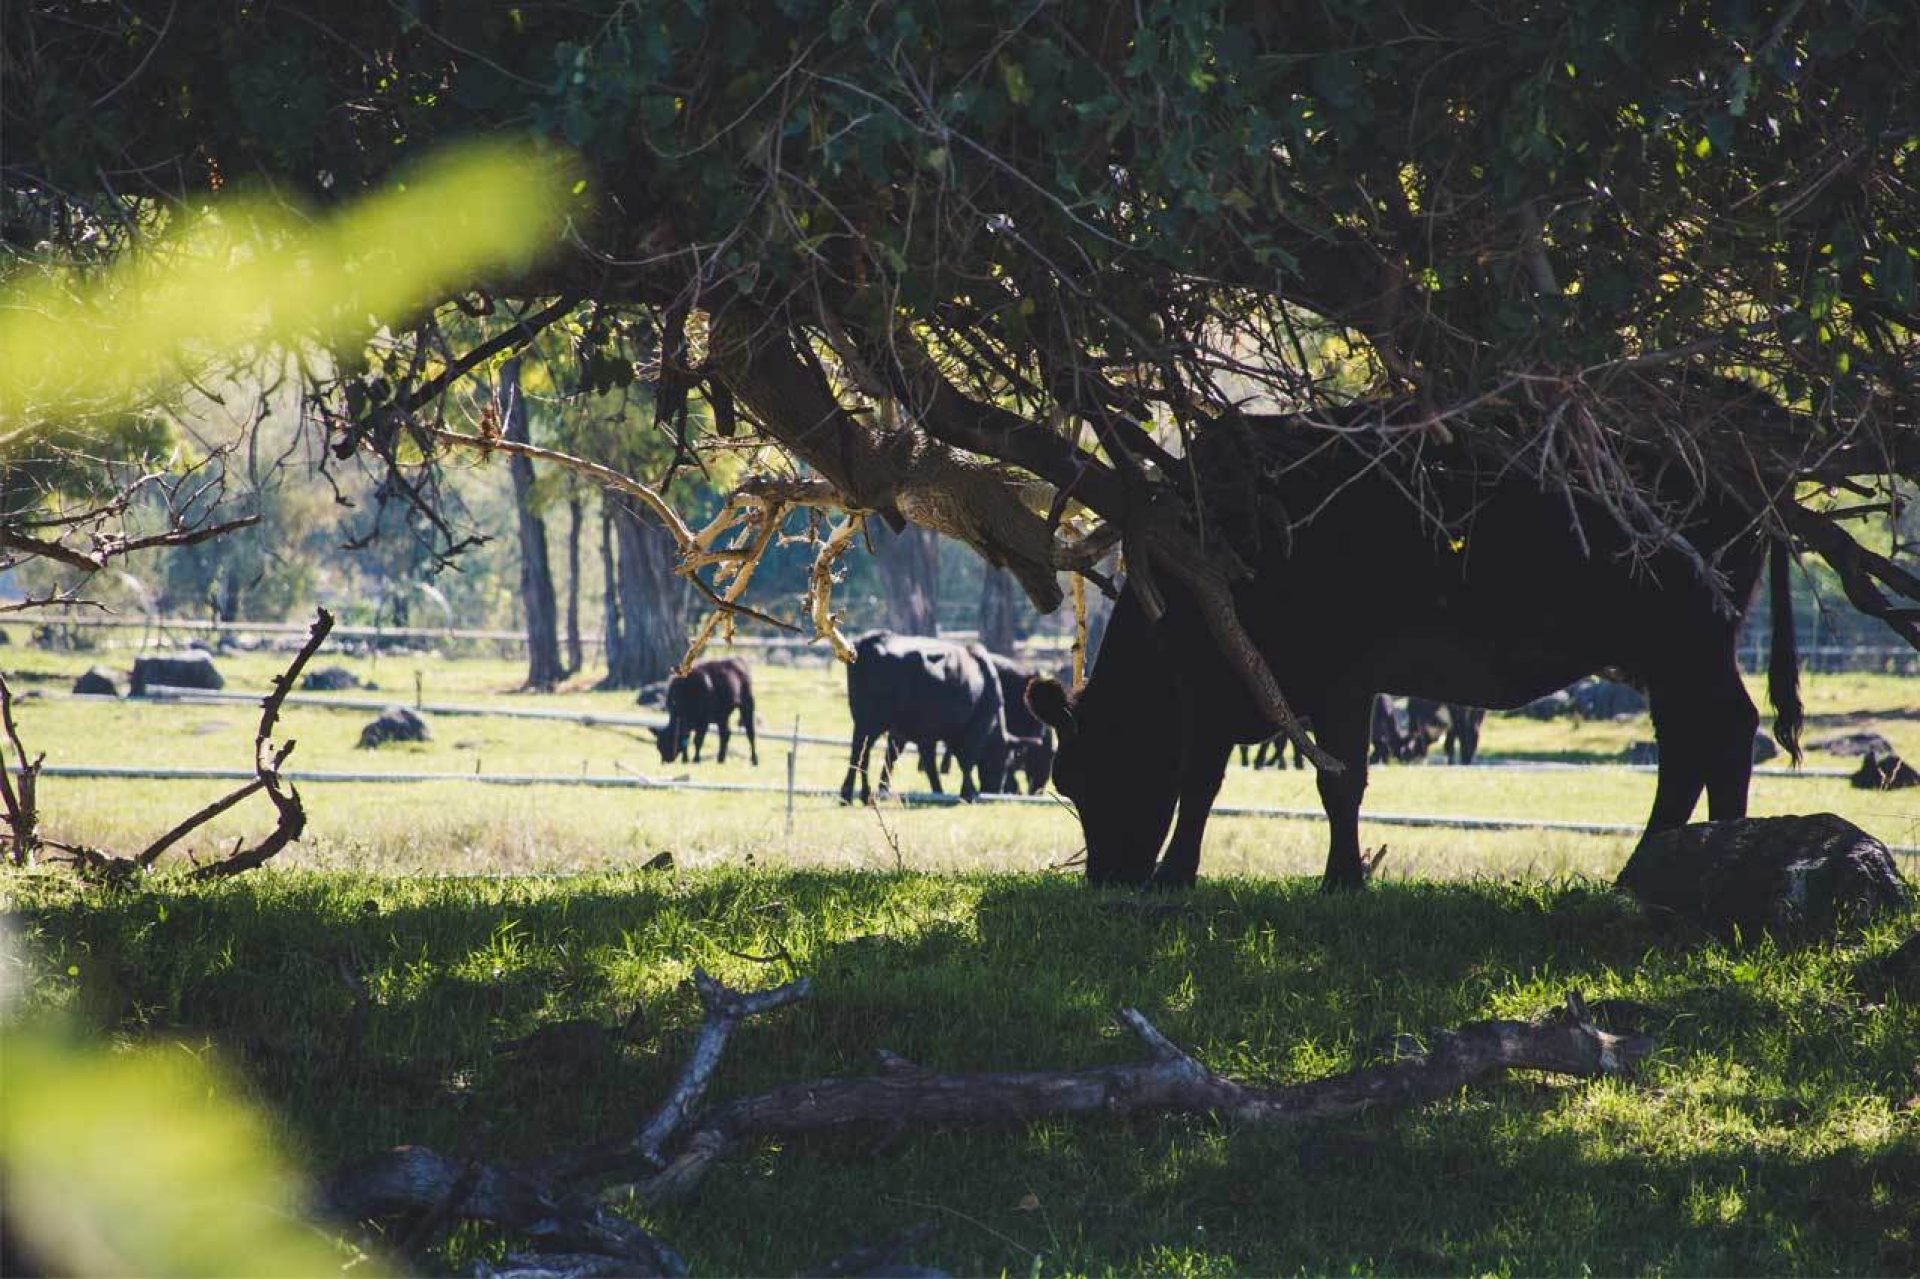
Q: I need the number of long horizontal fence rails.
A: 3